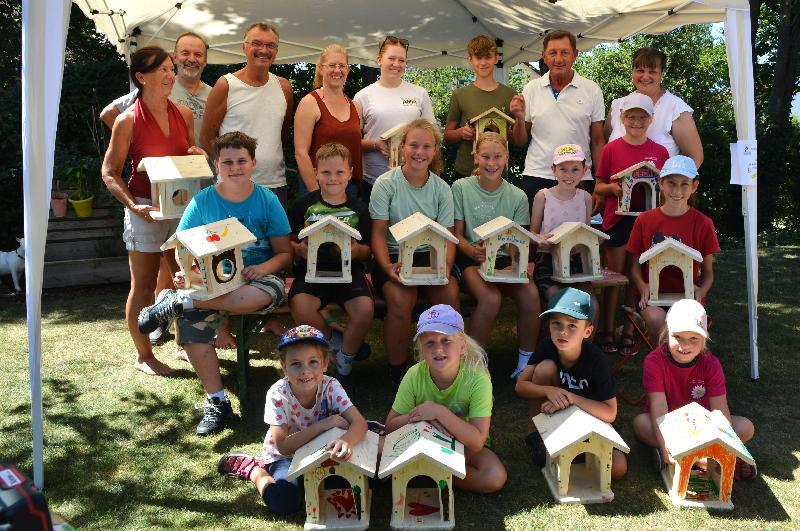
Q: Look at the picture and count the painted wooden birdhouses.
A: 14